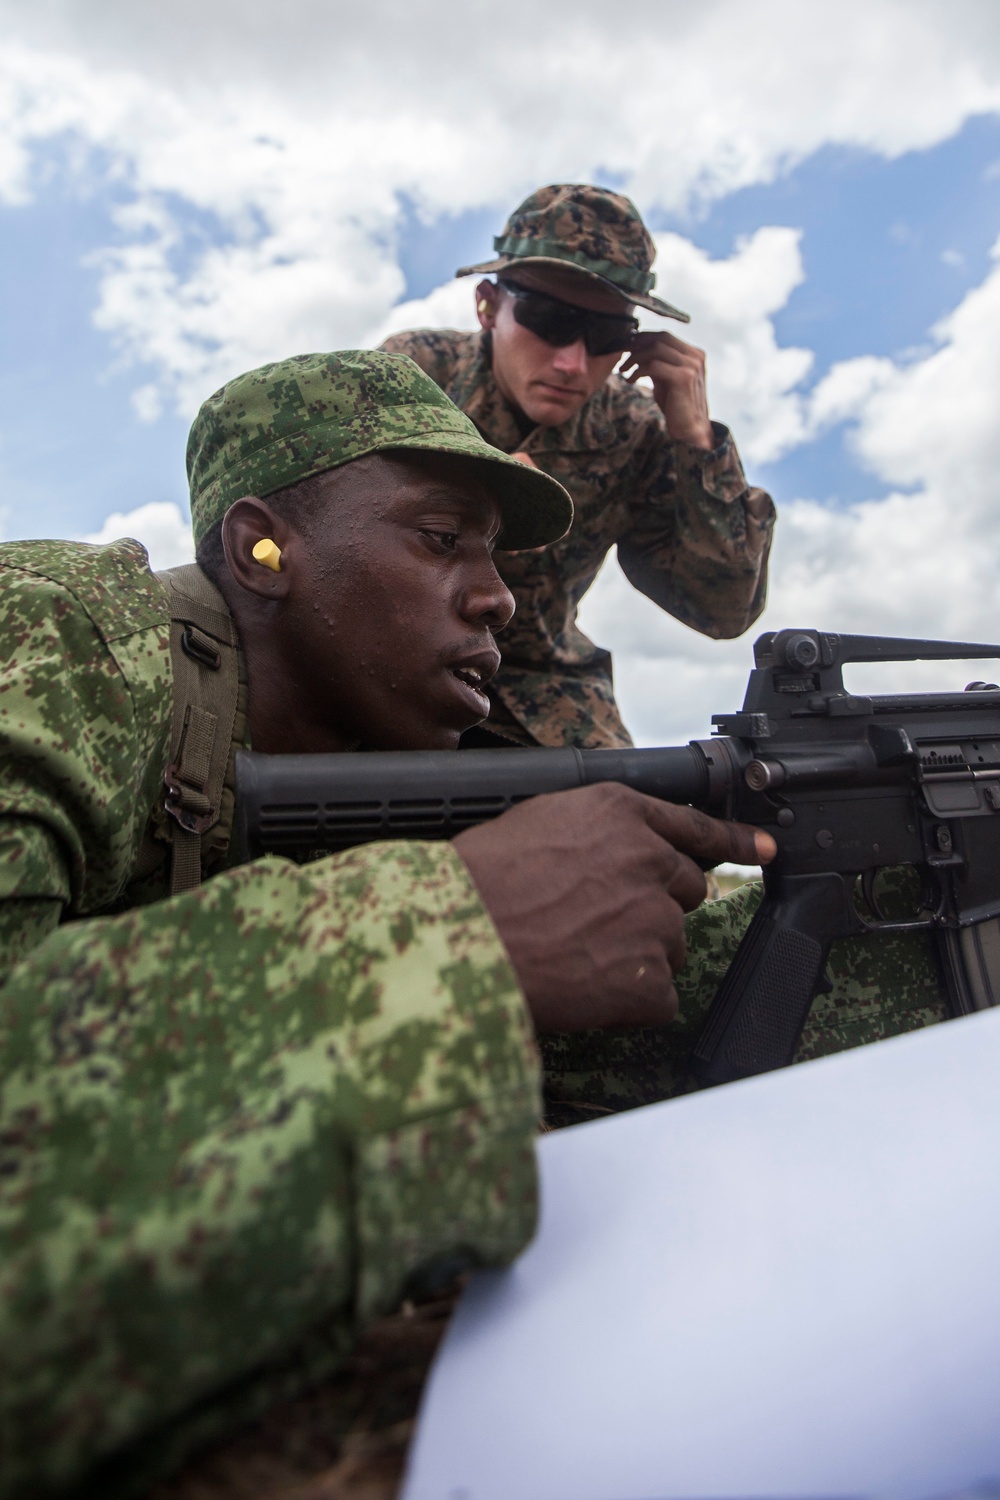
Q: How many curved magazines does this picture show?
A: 1